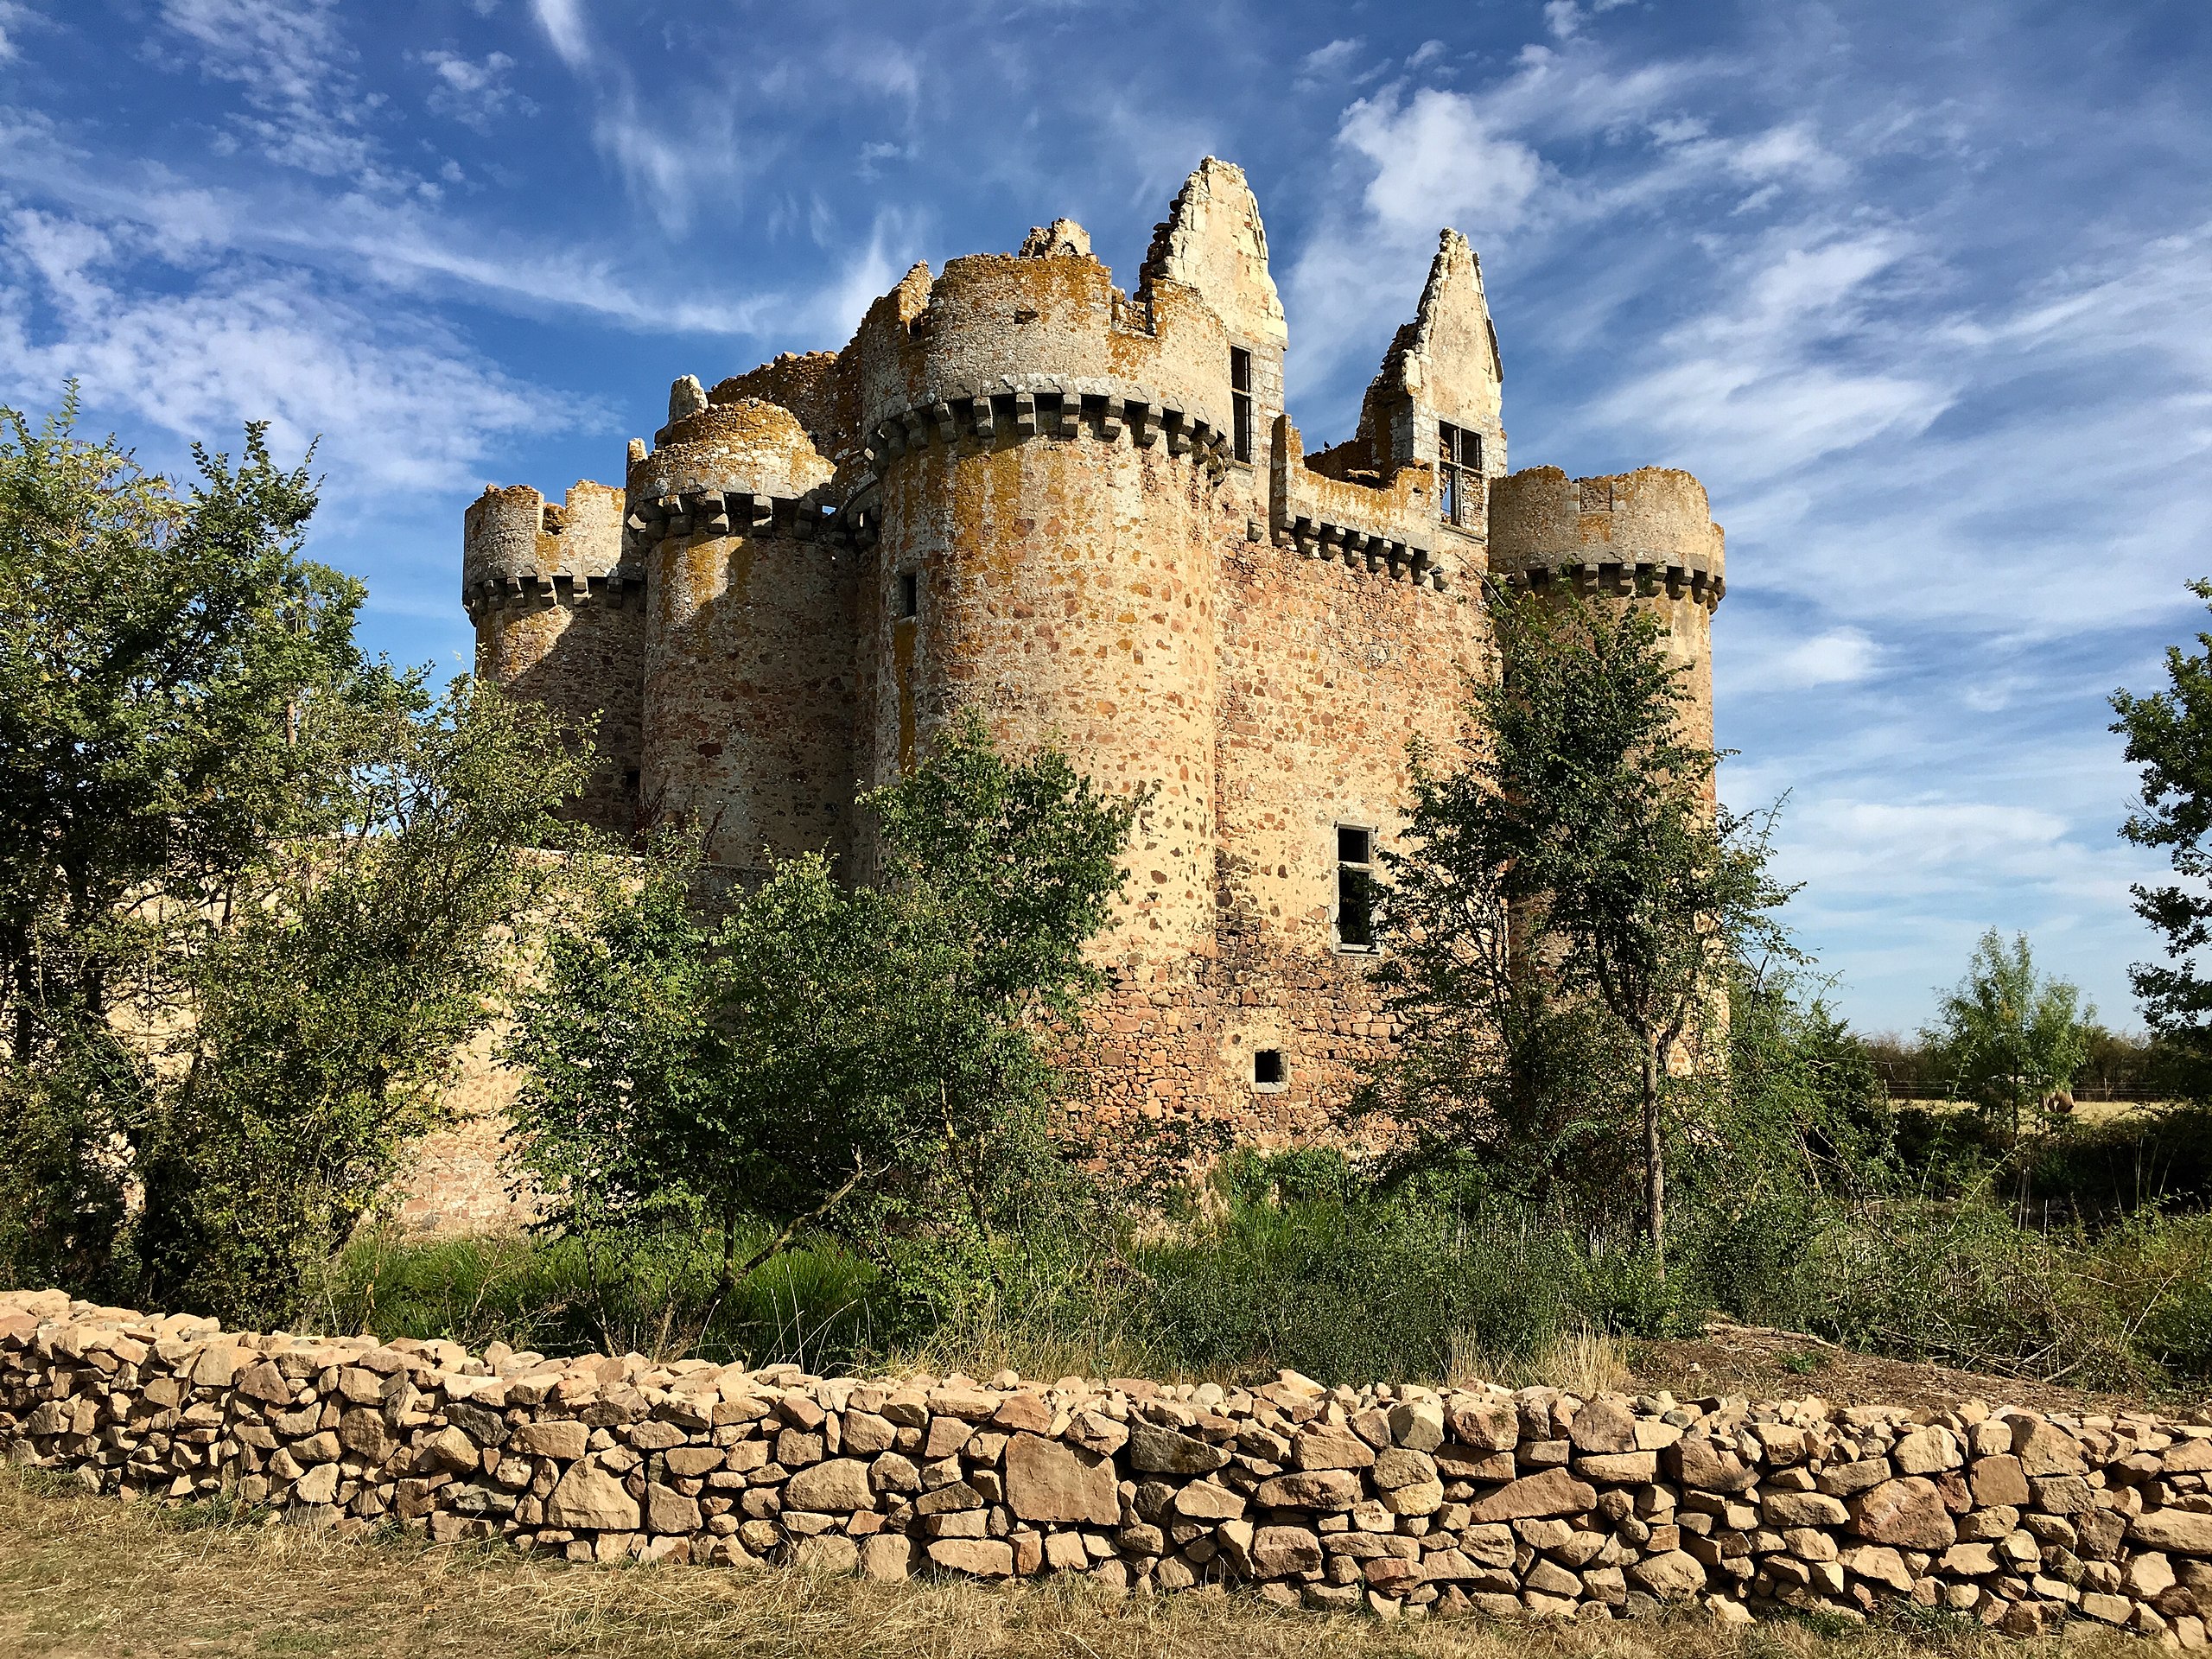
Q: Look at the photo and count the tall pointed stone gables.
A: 2